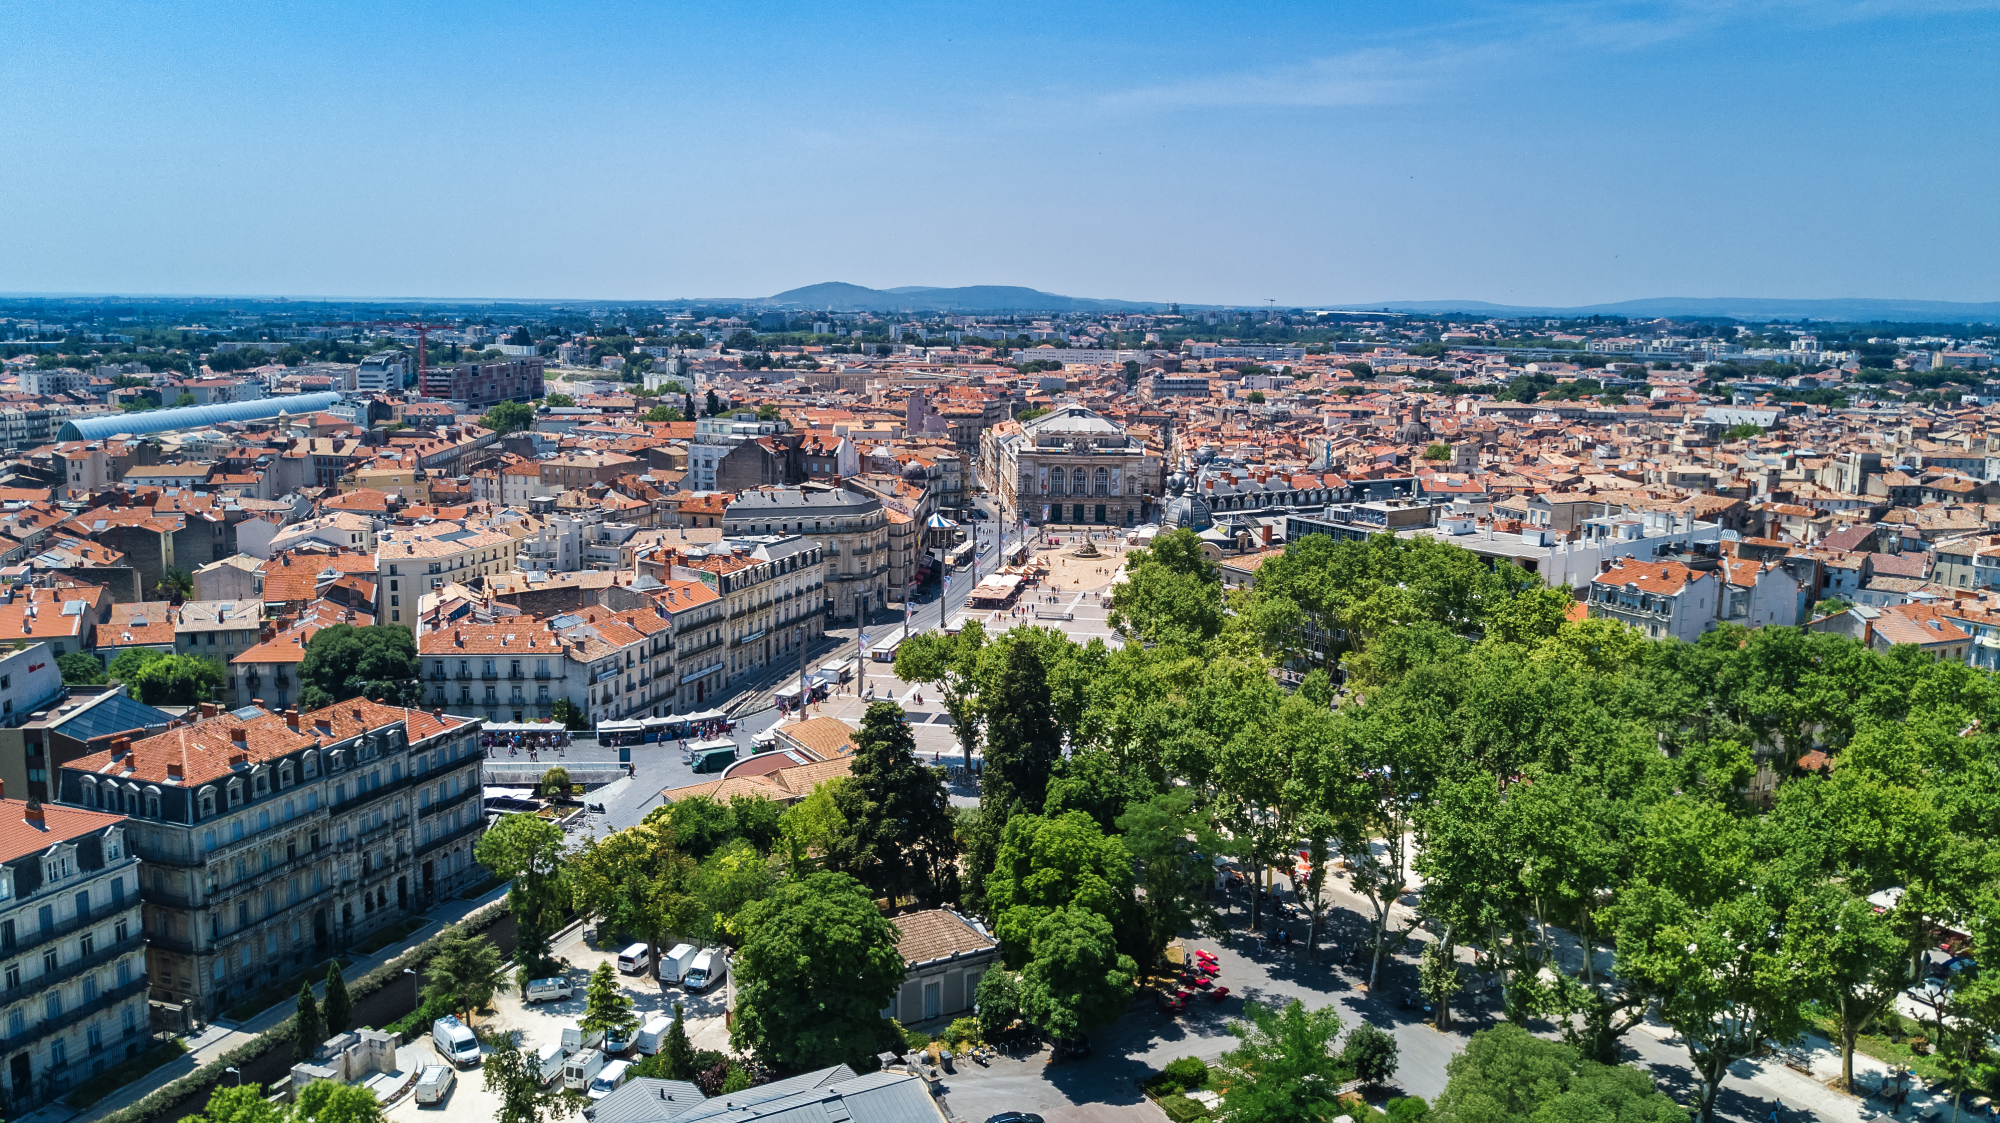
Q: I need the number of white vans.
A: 12